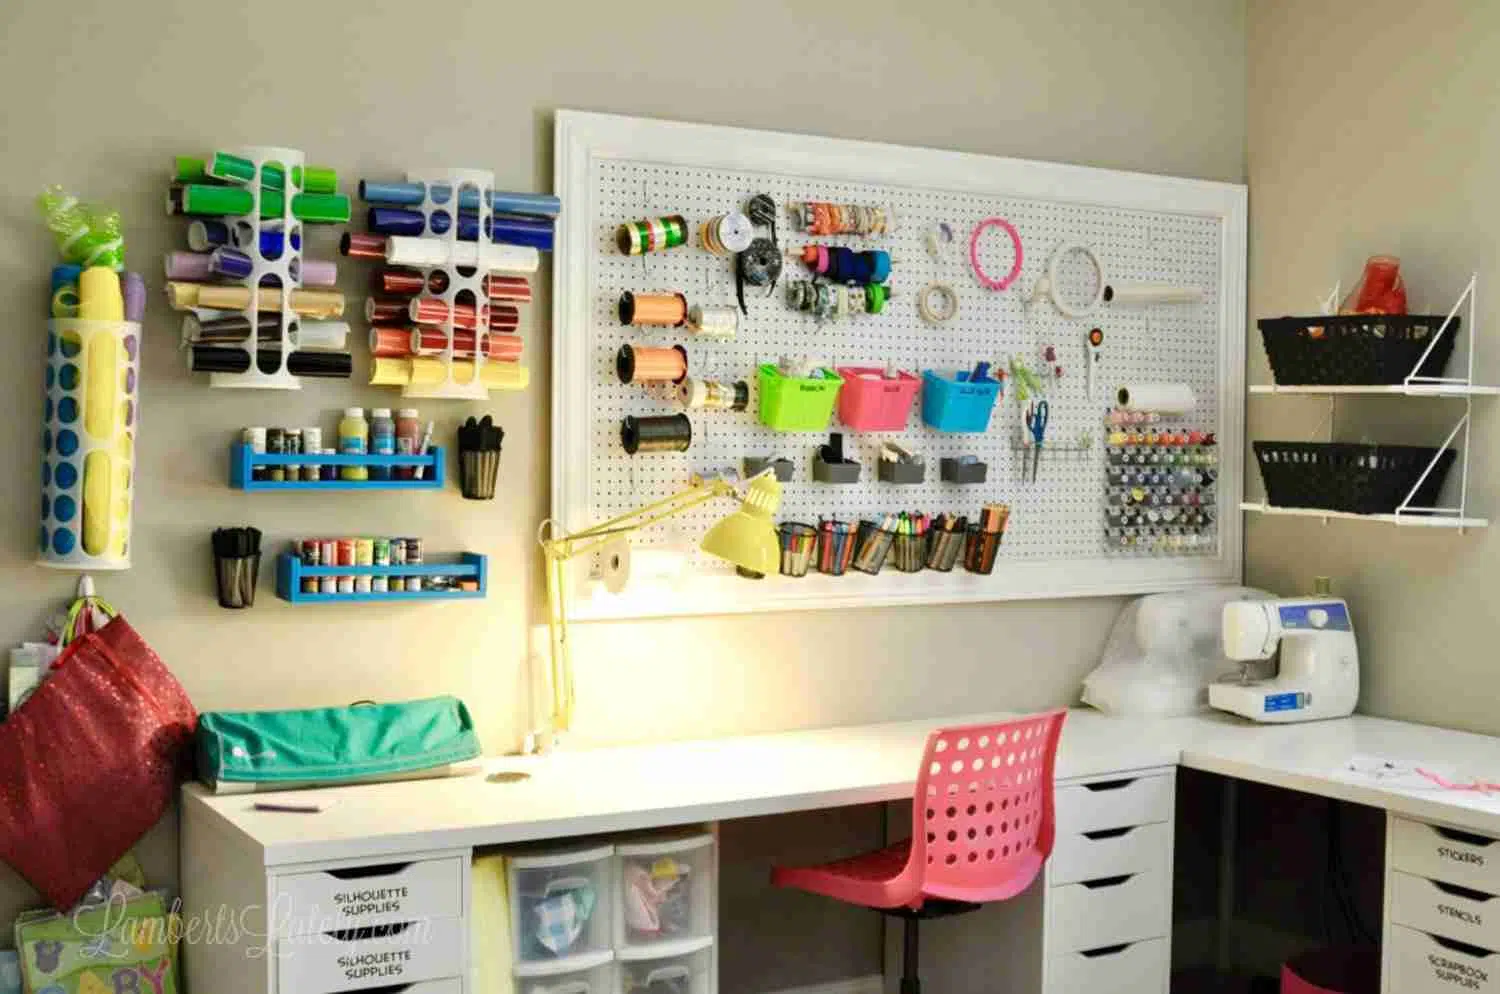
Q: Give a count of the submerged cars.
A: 0